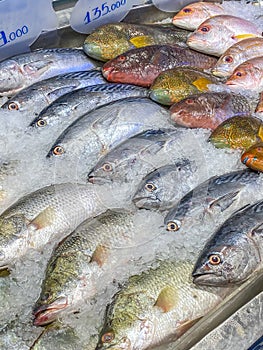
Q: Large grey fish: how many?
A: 8